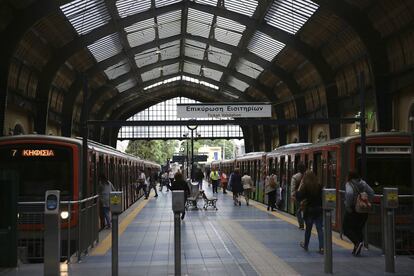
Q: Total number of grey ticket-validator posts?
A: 5